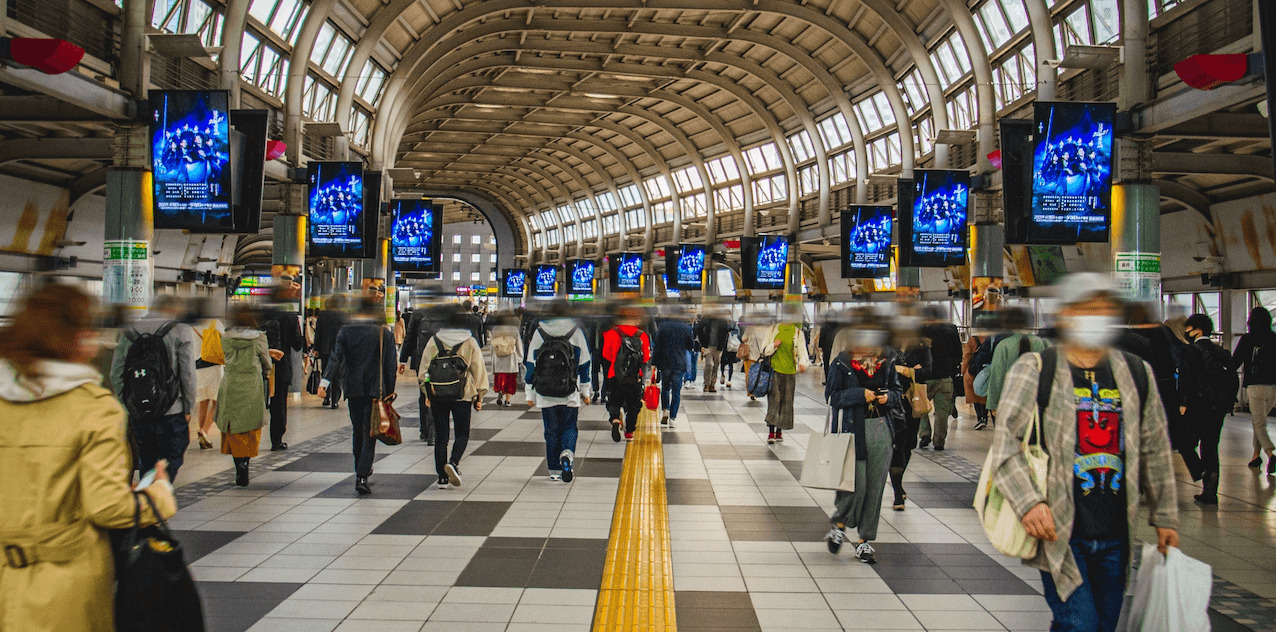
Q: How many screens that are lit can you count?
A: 12